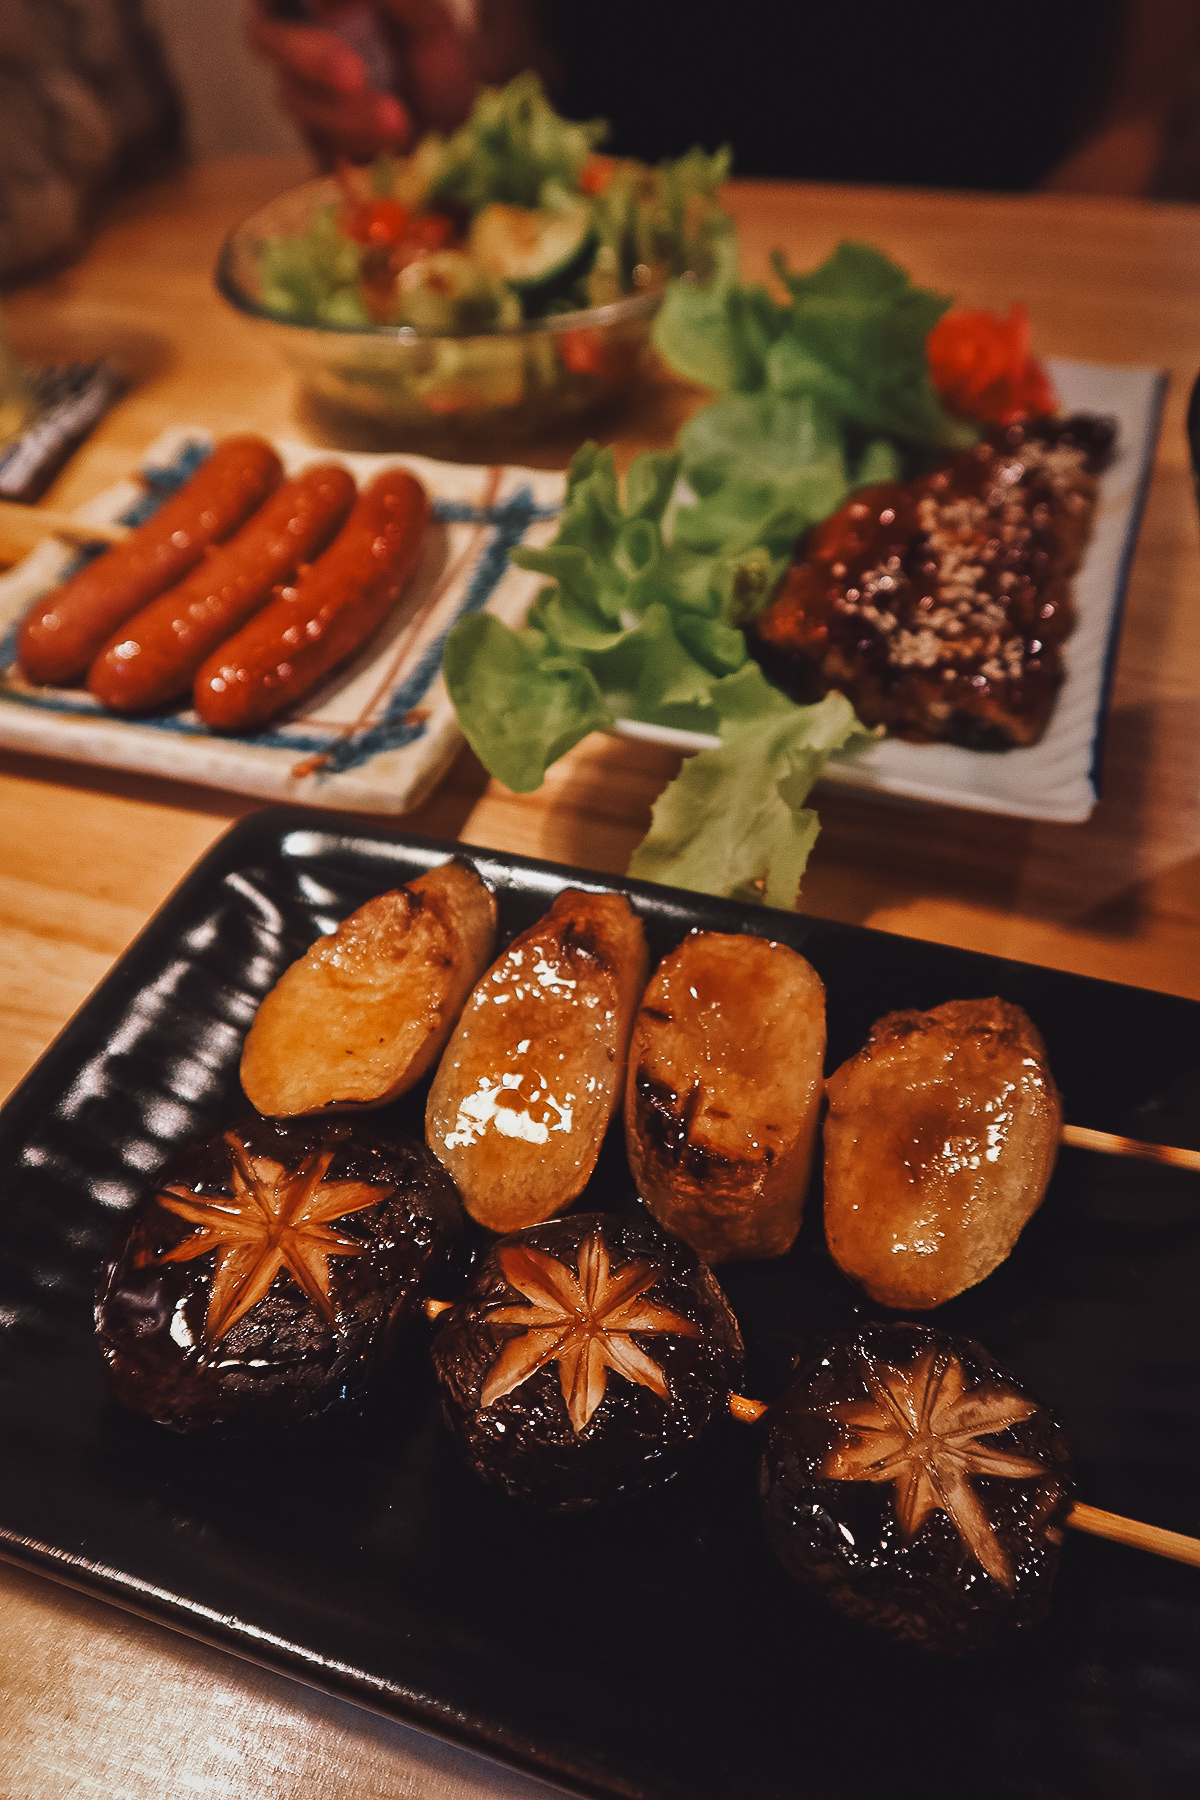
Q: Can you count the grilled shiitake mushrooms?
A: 3